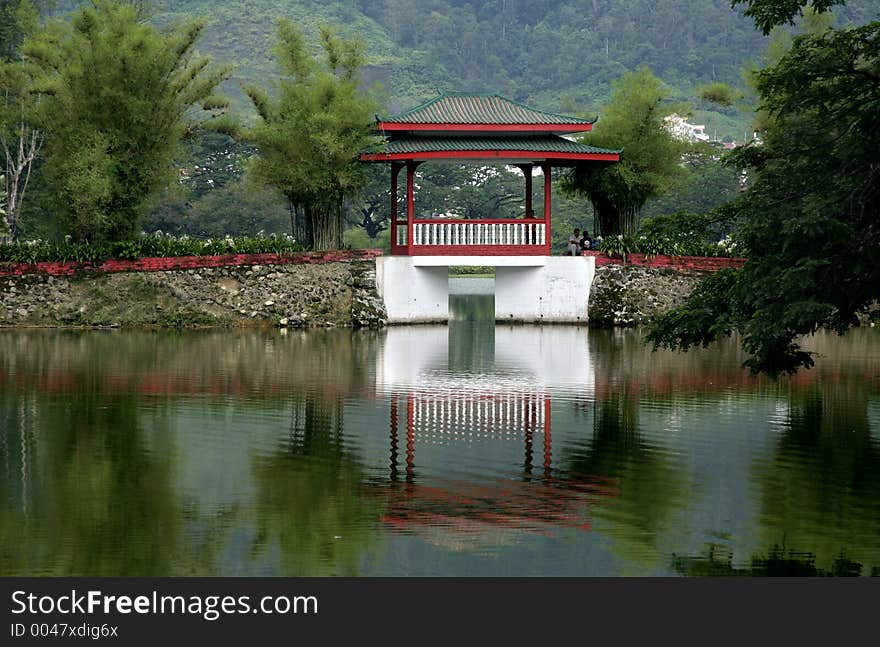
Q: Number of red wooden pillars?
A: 4